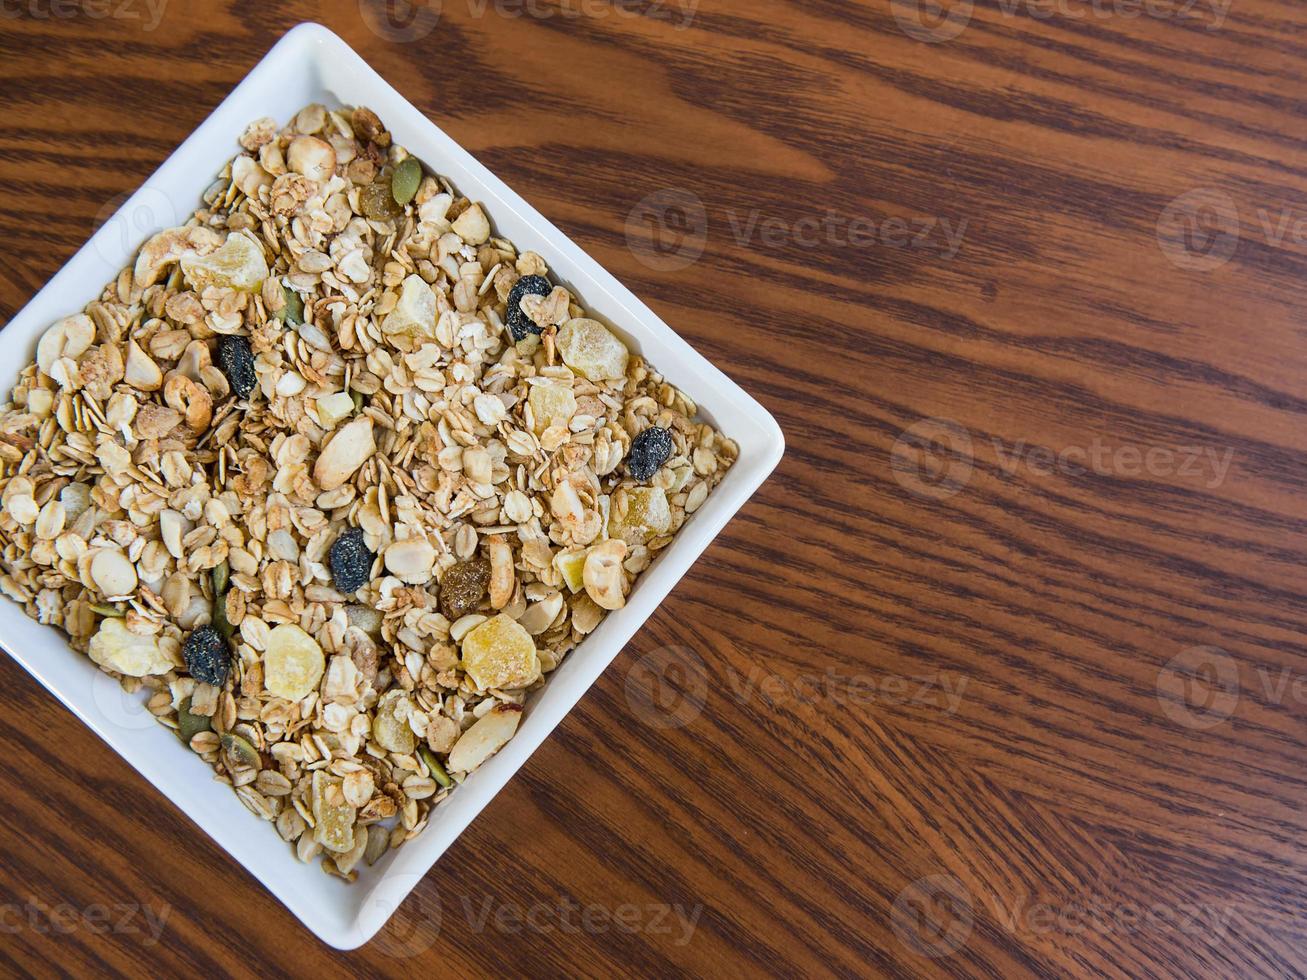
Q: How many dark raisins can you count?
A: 5